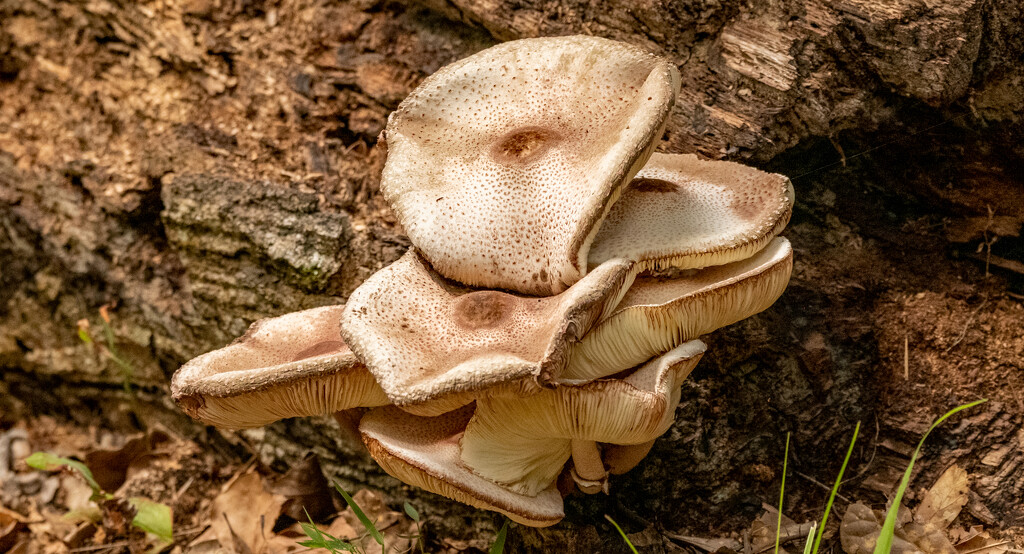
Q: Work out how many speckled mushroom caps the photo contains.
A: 7